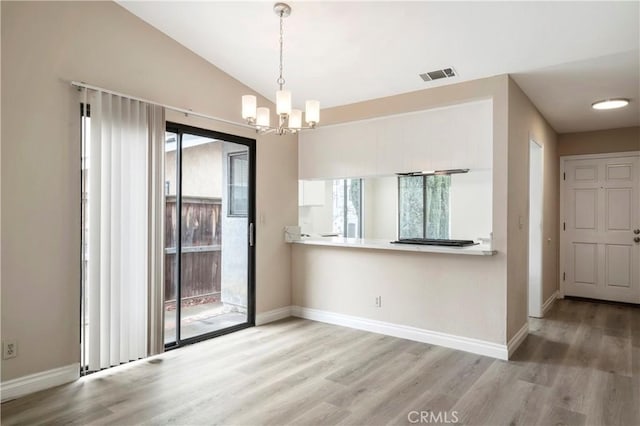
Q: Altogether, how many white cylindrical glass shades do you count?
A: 5